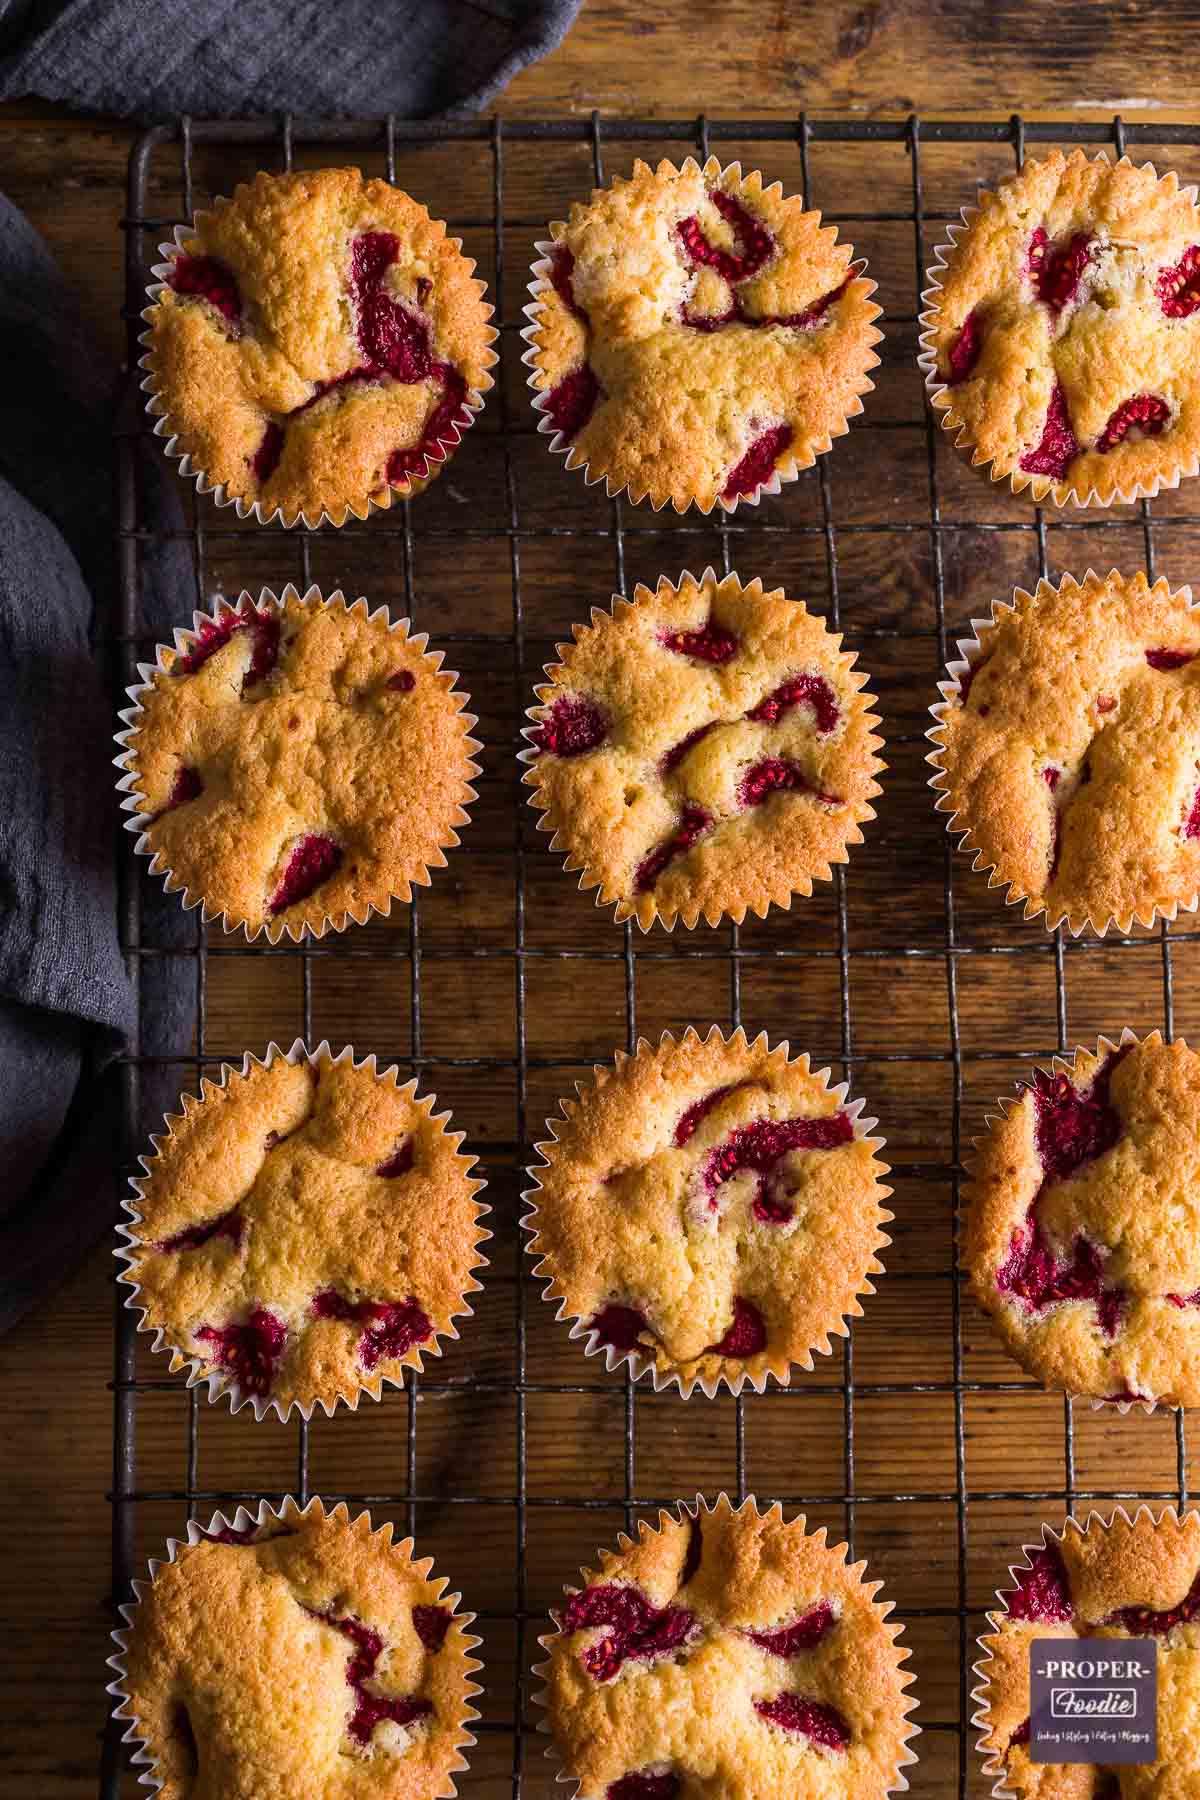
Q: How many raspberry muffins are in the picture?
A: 12